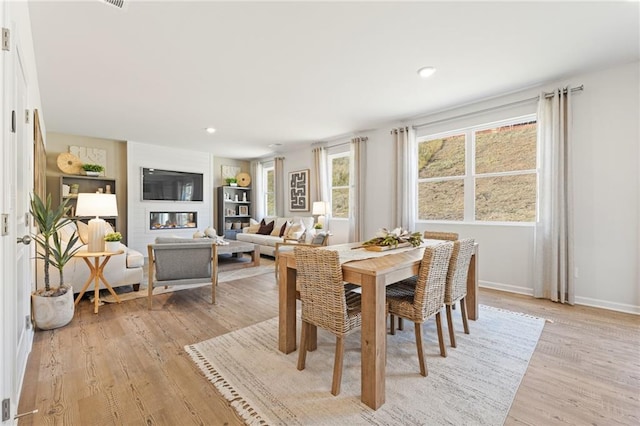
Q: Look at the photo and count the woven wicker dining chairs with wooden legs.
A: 4